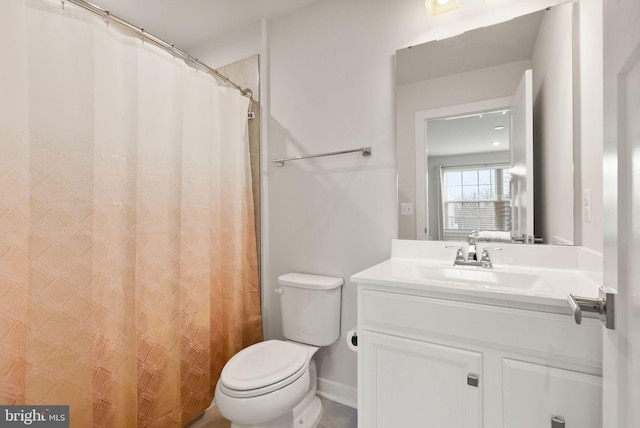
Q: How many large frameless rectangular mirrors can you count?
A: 1